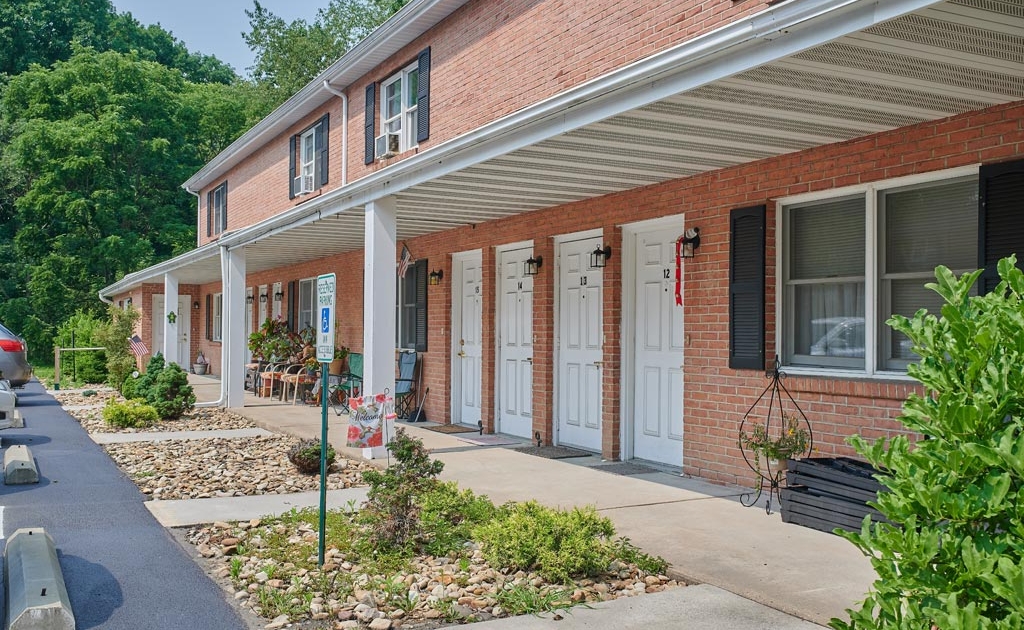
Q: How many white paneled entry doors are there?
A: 8